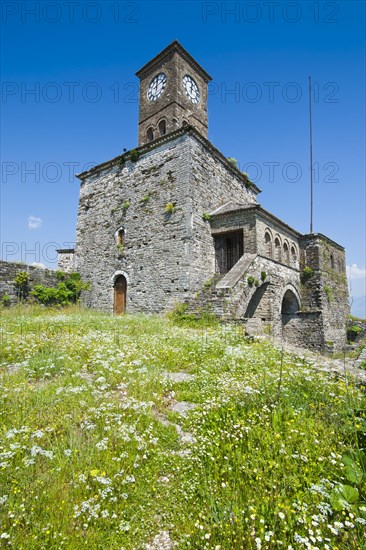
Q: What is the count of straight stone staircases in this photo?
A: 1